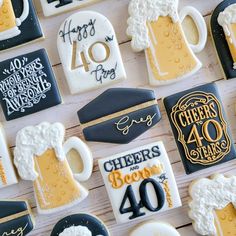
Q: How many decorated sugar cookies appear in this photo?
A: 15